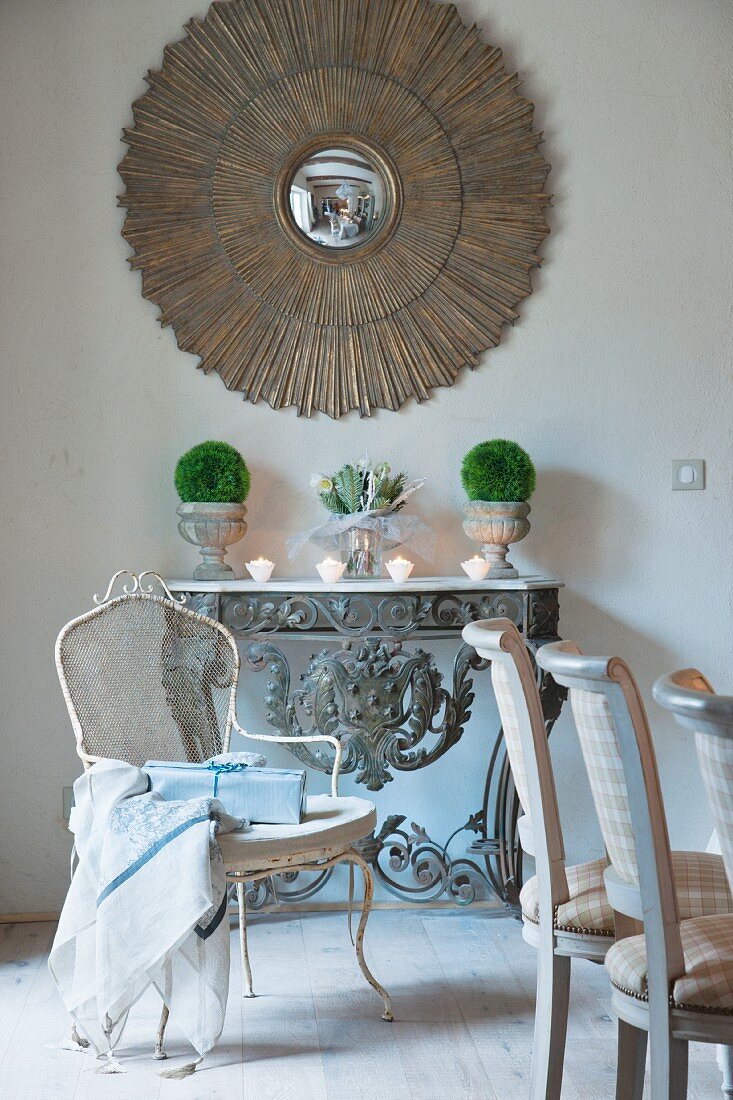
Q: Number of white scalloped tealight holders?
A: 4